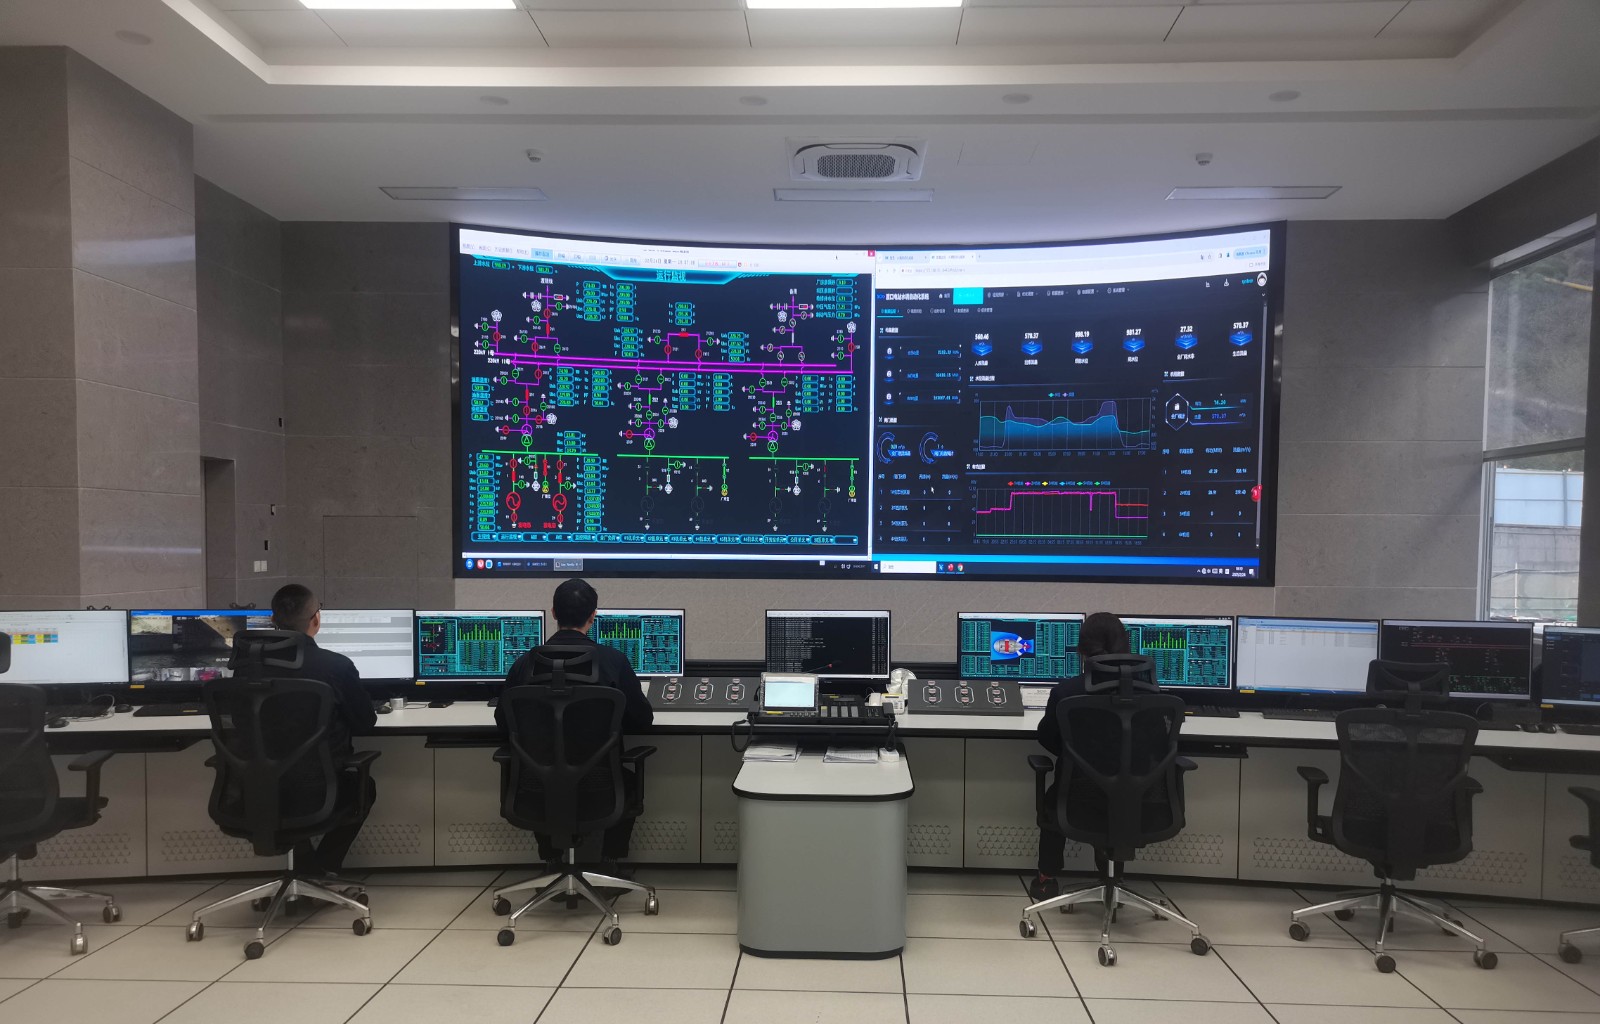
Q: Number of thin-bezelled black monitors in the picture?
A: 11